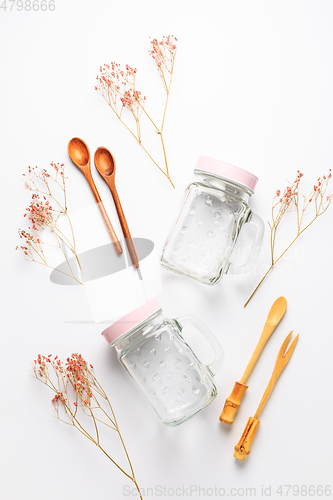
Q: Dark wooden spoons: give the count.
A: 2